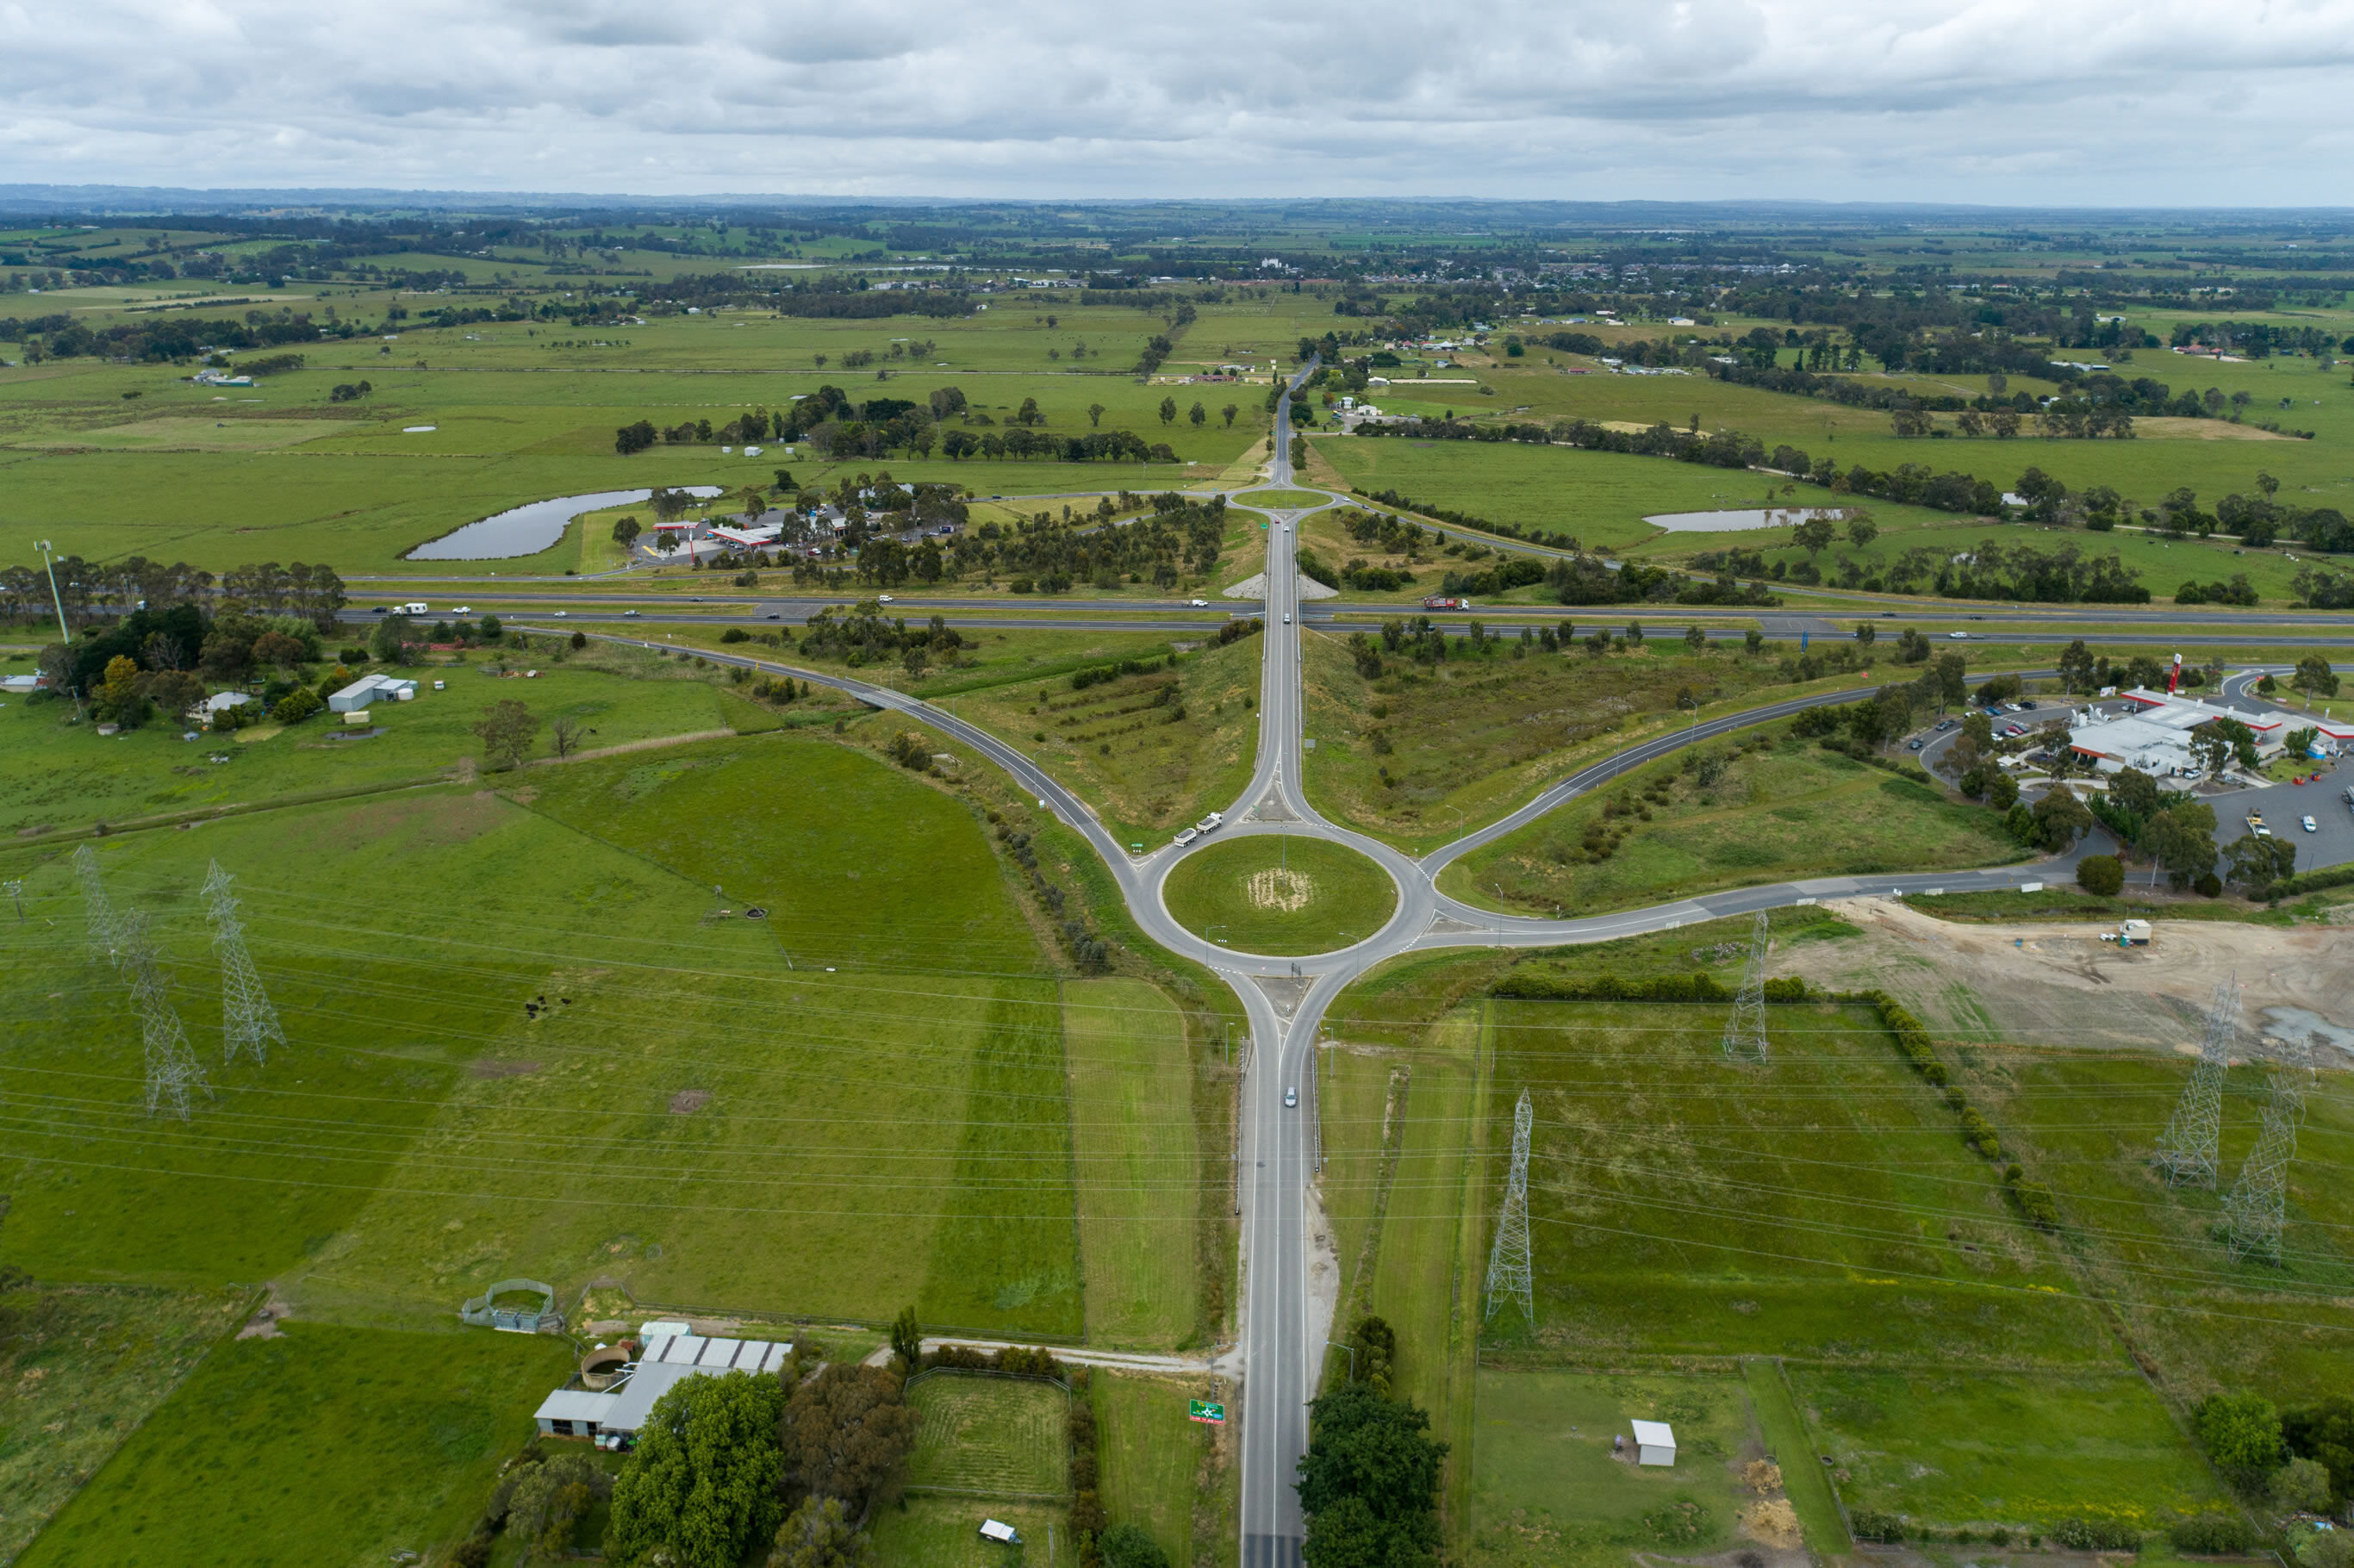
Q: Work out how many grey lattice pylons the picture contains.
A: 7